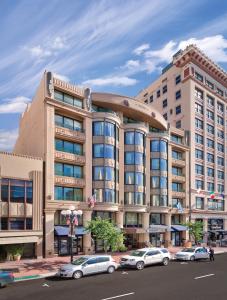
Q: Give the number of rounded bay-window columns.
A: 3